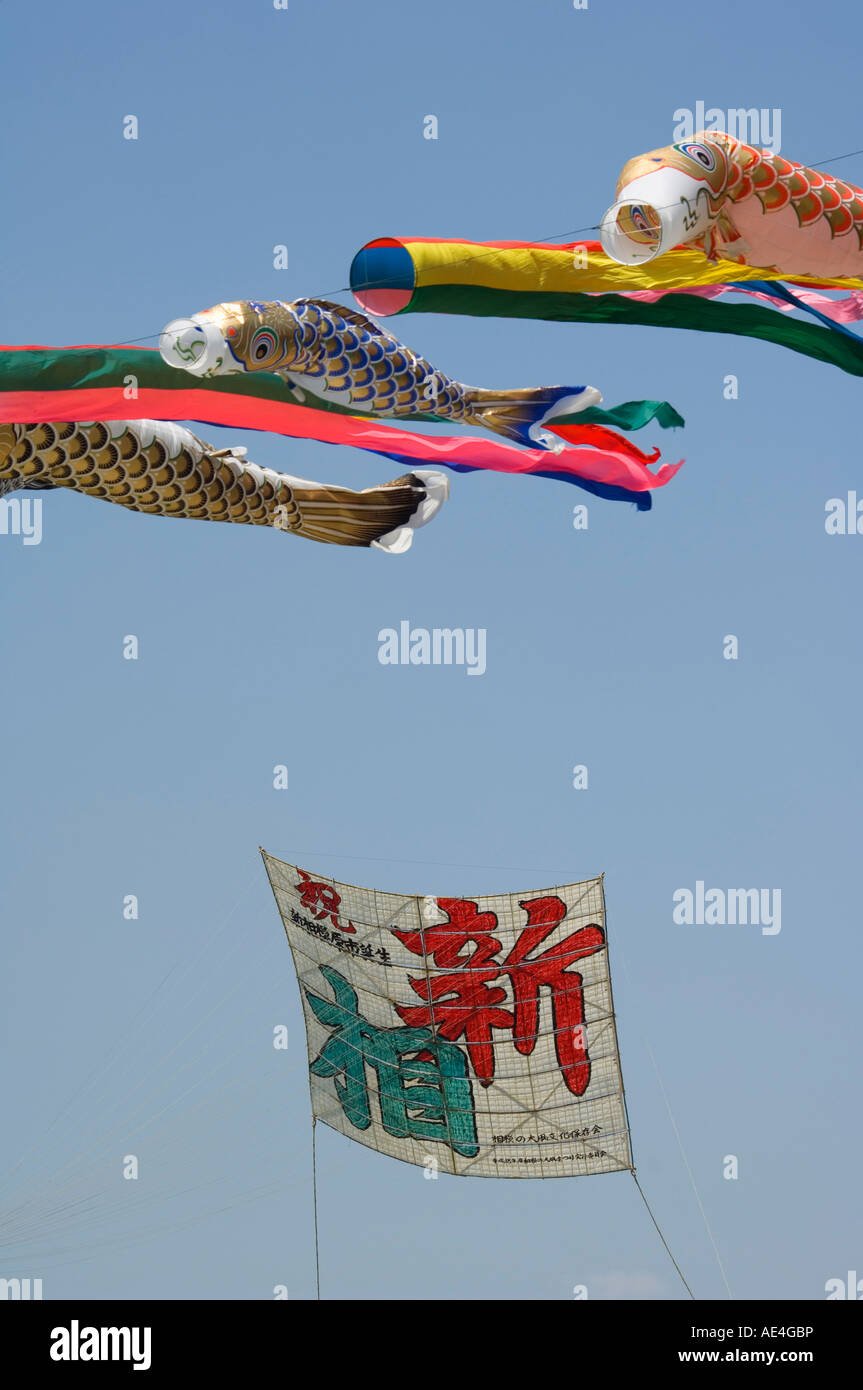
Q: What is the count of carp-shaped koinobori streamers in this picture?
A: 3